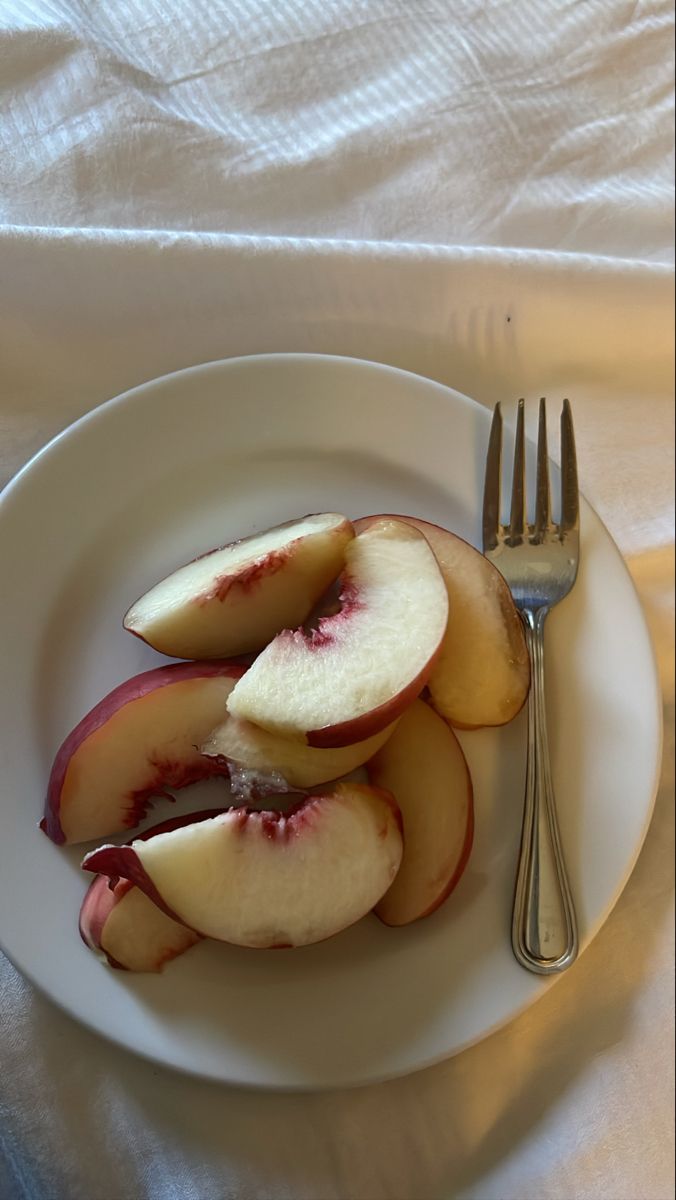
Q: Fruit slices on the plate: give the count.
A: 8